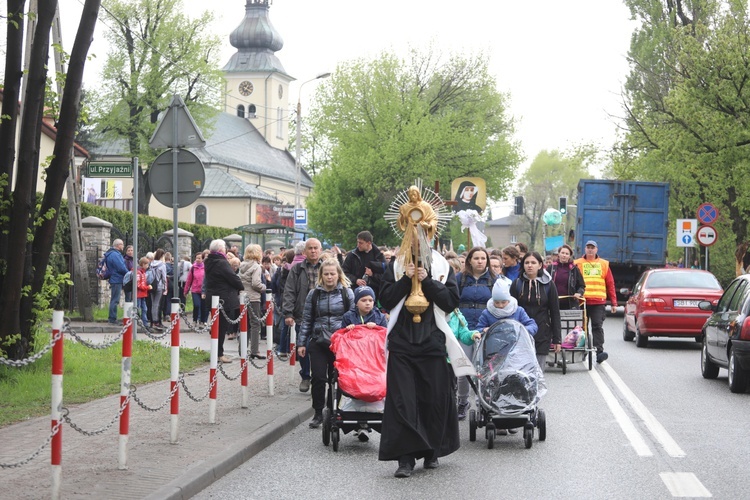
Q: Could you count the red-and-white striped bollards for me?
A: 7